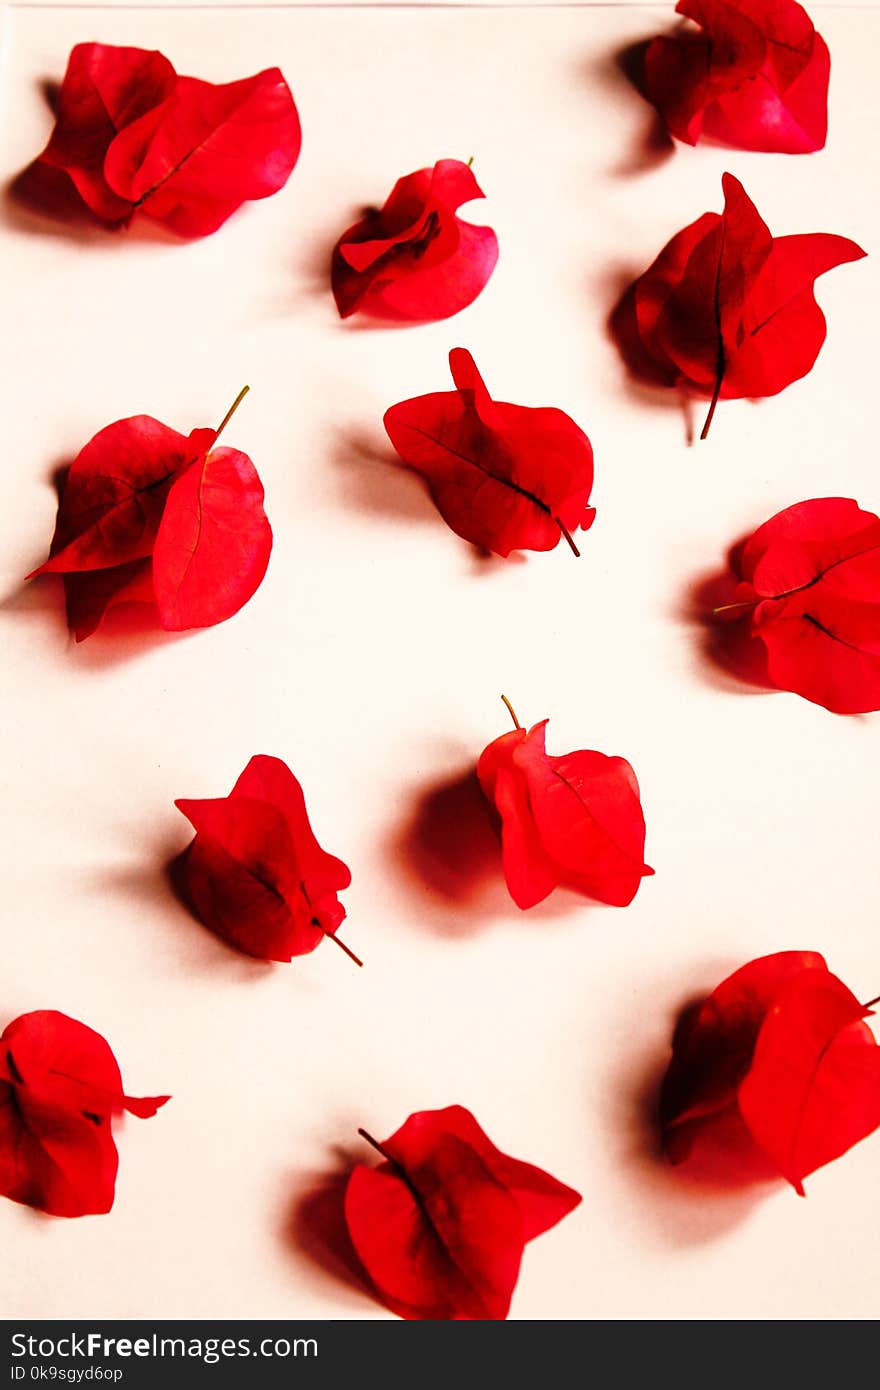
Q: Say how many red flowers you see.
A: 12